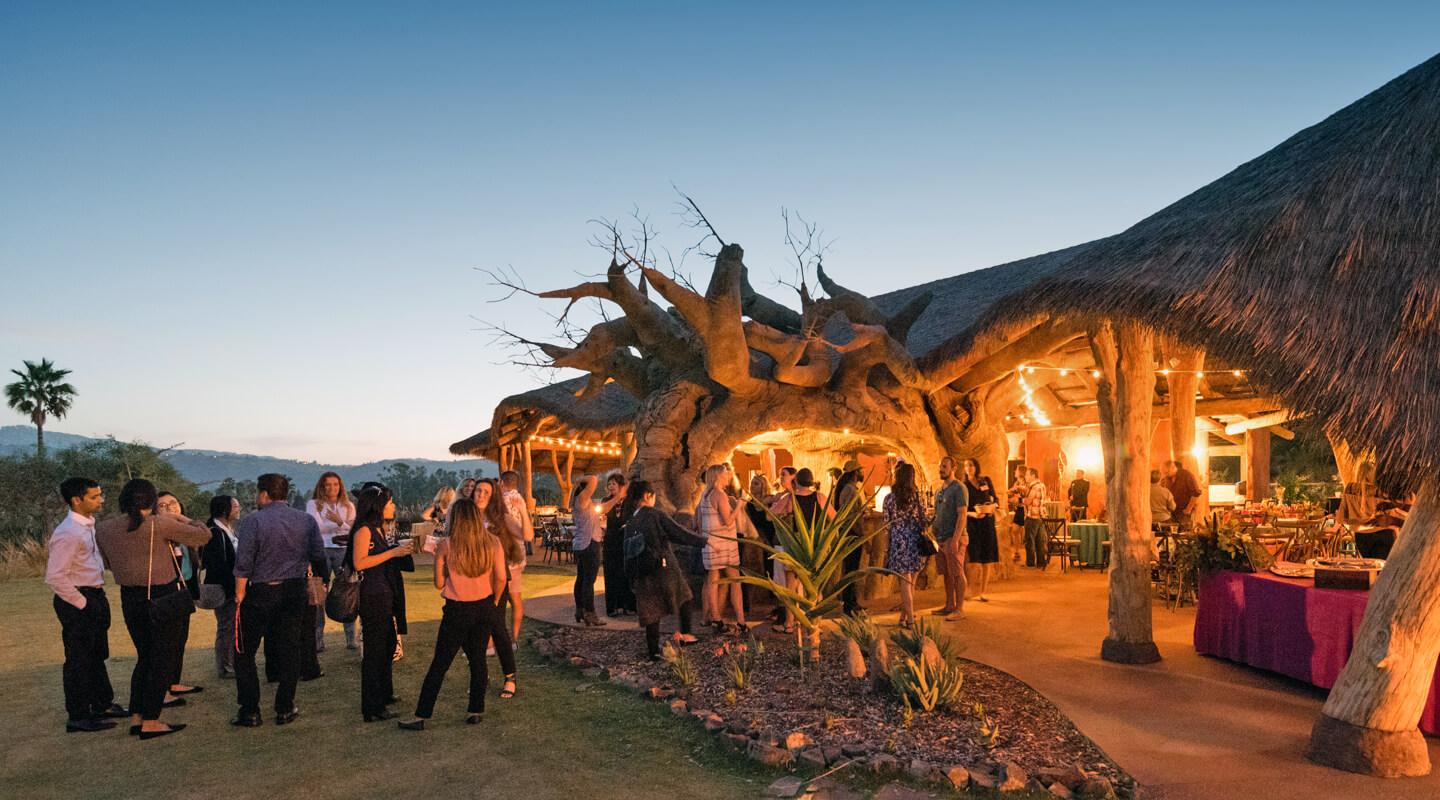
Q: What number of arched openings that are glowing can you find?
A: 1